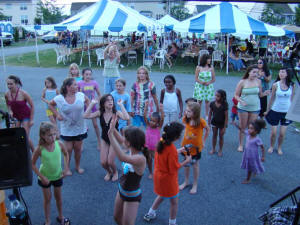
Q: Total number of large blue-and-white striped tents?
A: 2